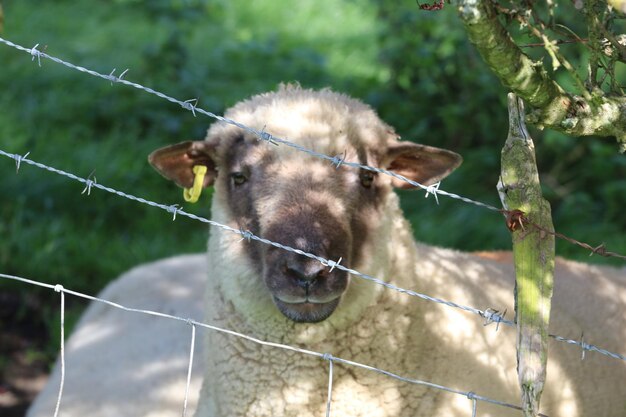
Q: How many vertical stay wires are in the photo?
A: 4